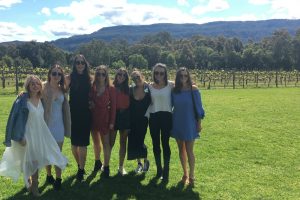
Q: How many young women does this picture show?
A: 8